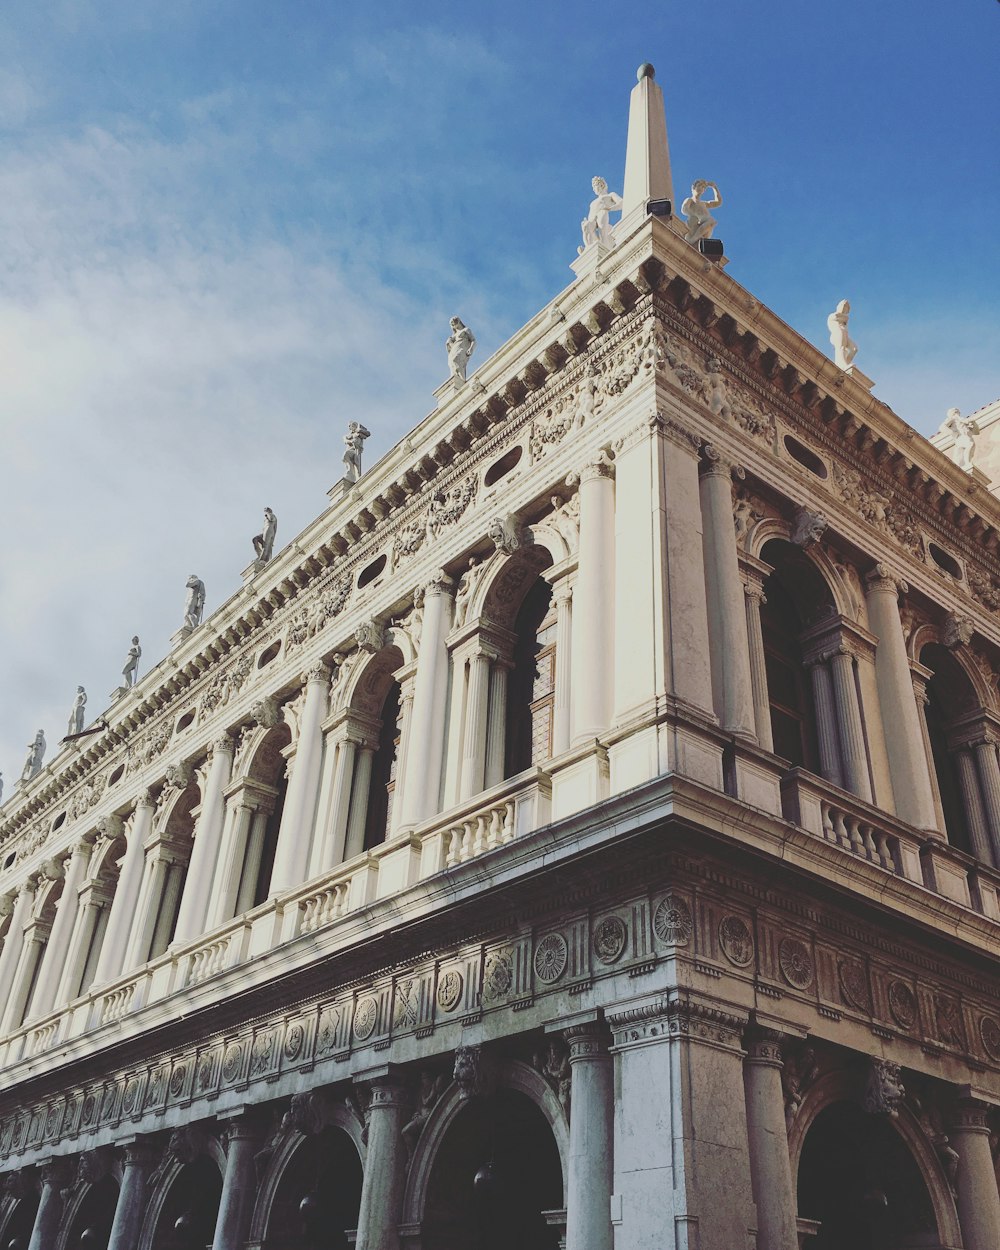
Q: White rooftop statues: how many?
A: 11